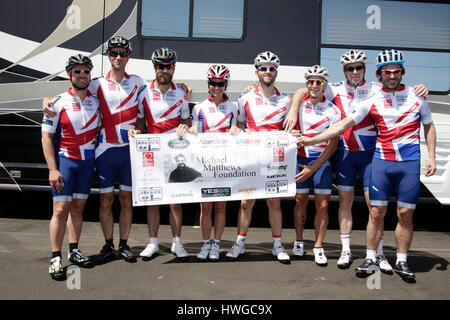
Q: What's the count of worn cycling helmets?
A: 8